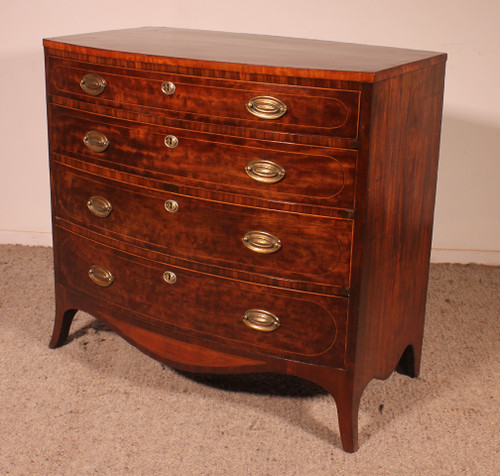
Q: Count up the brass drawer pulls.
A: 8